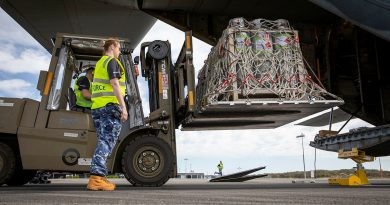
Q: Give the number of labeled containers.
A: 3